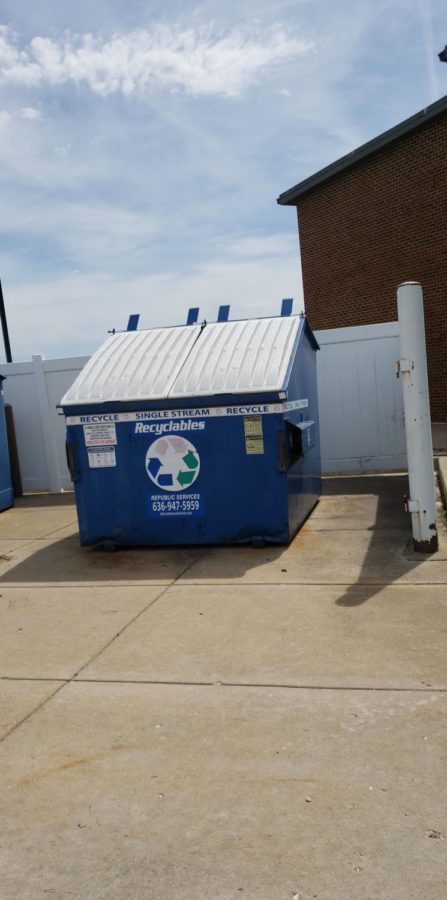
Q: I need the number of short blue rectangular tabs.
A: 4